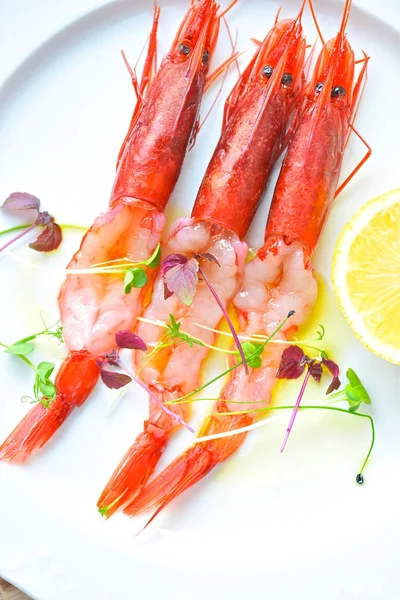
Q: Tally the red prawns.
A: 3